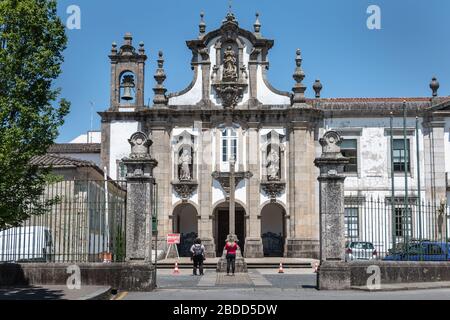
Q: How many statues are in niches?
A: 3